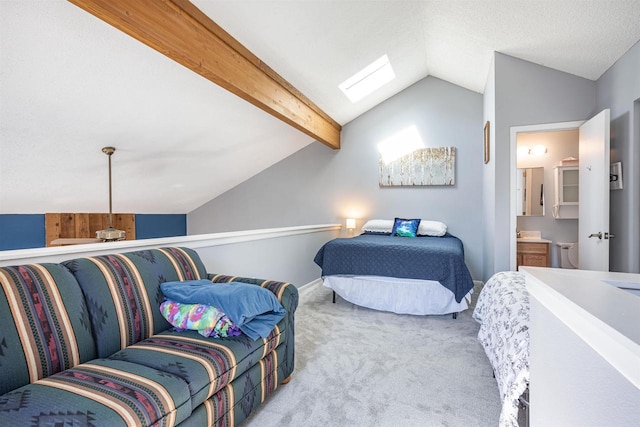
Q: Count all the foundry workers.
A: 0